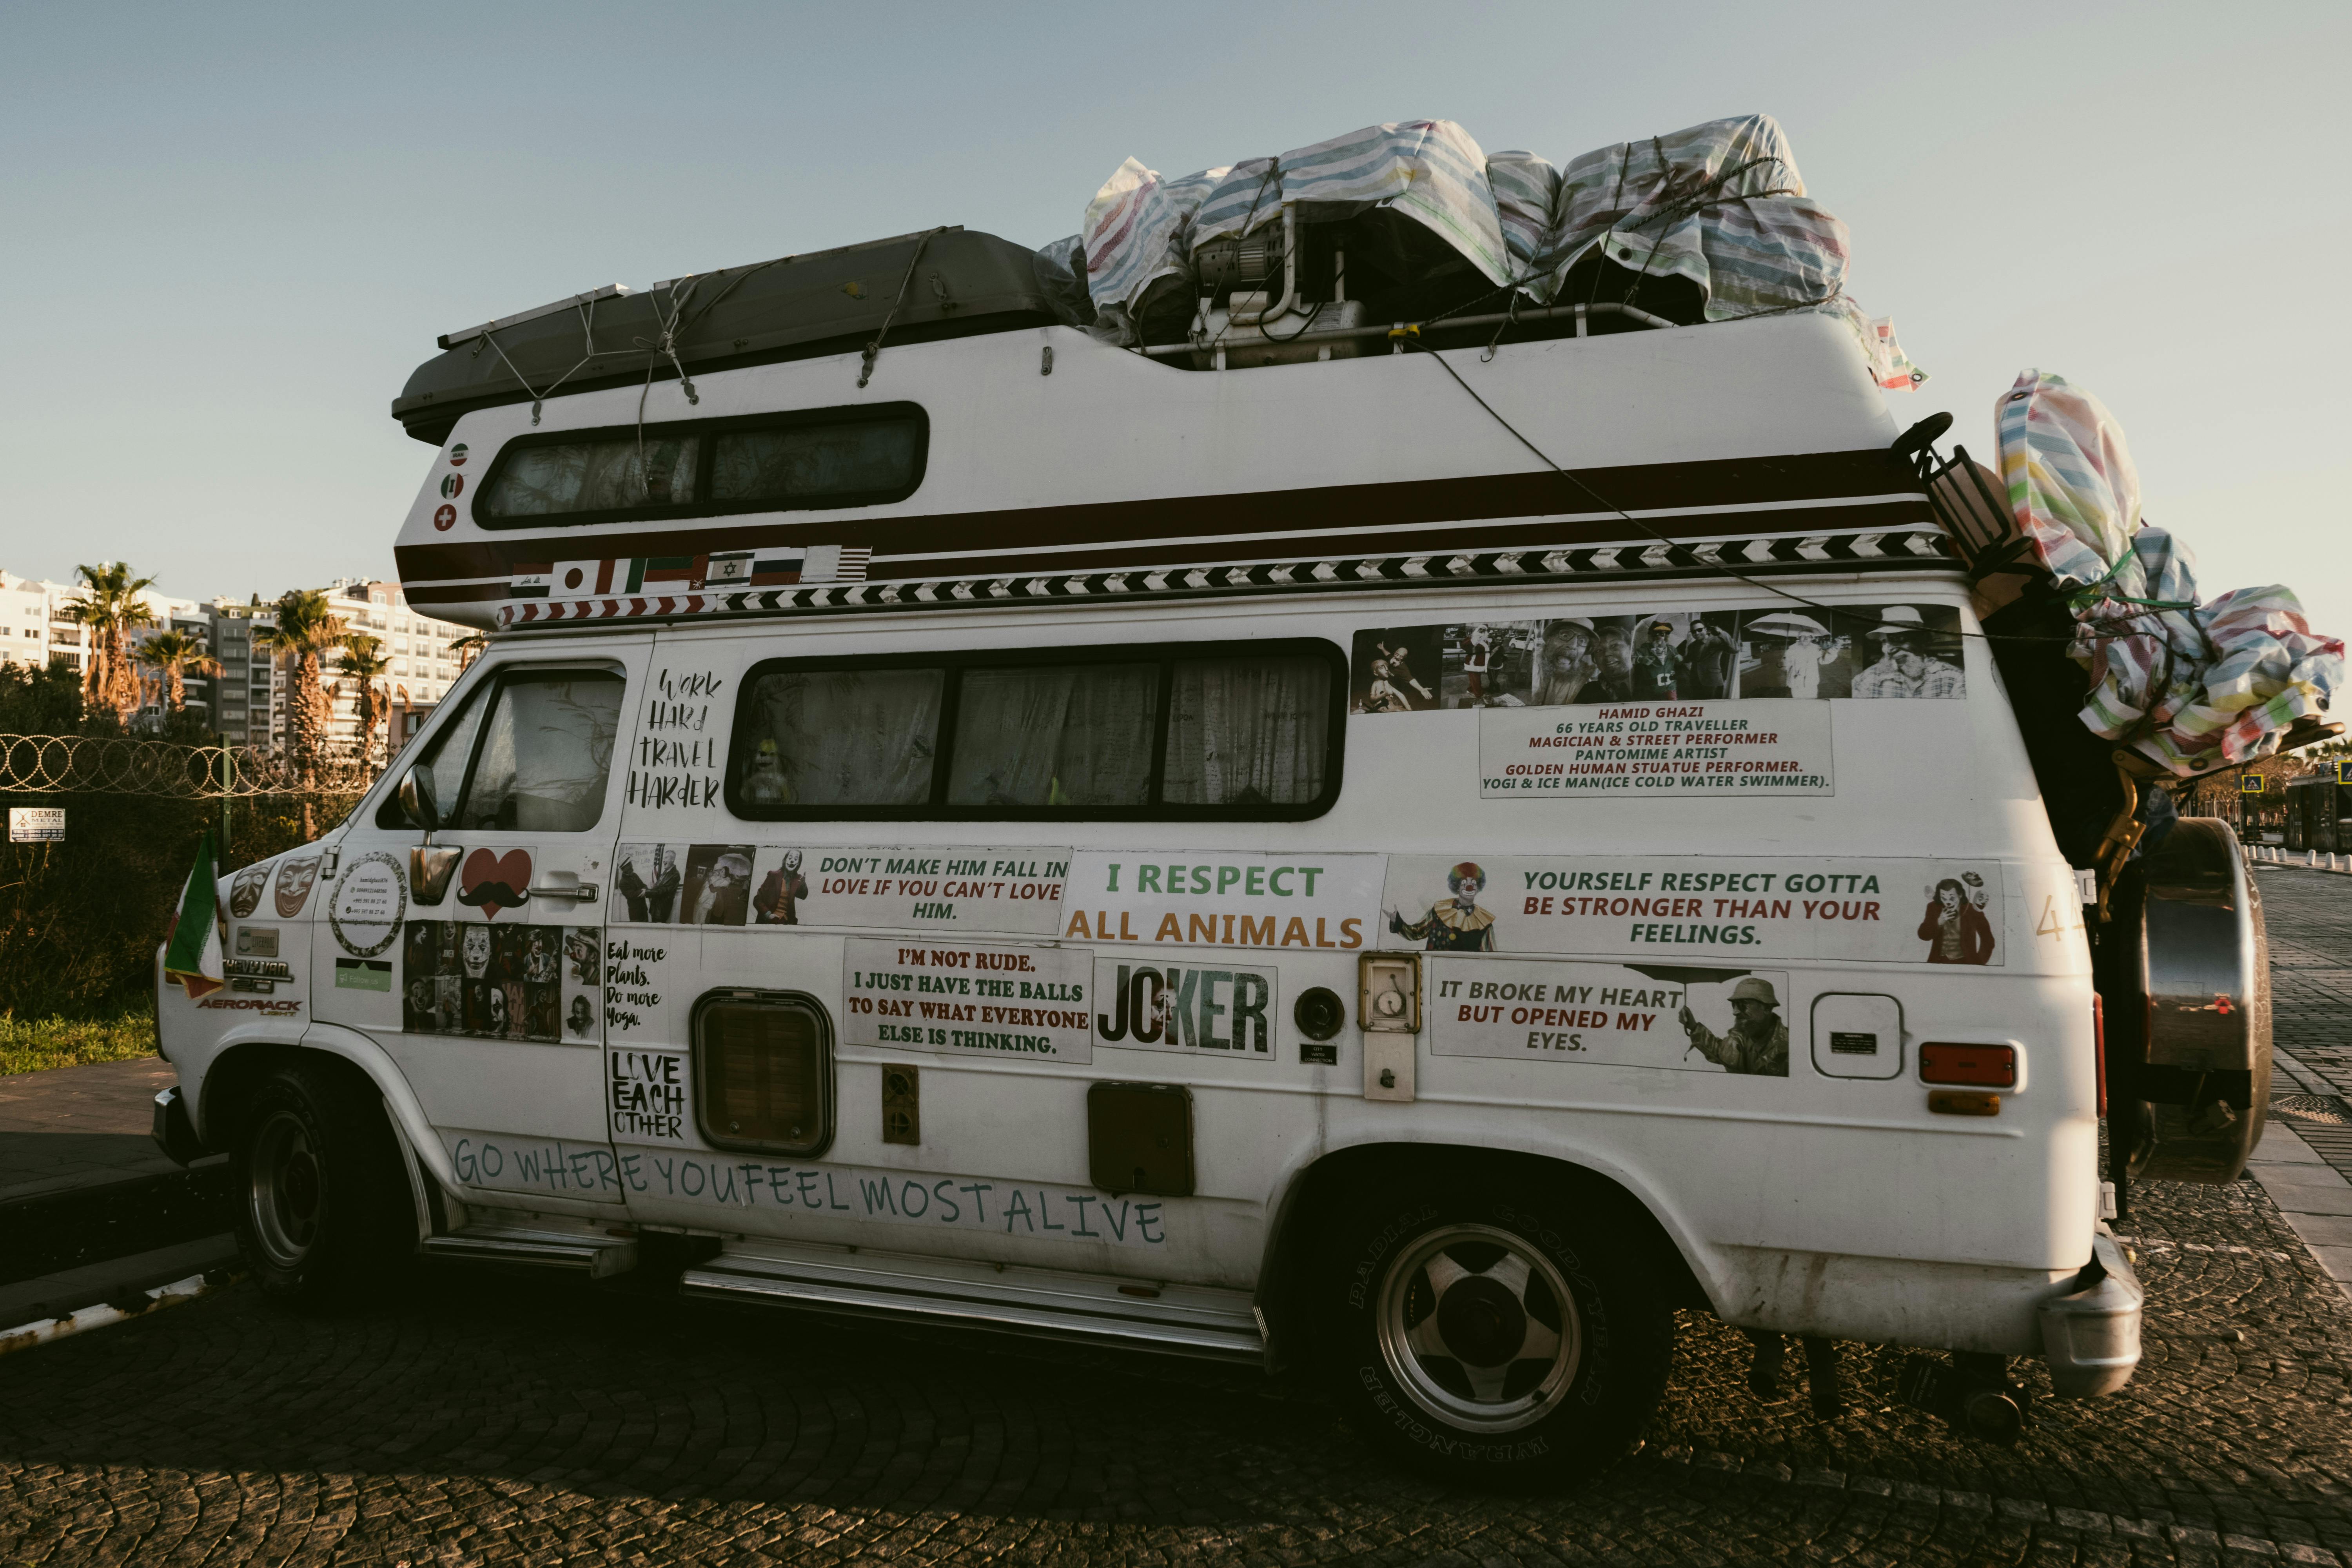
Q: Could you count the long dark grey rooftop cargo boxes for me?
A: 1